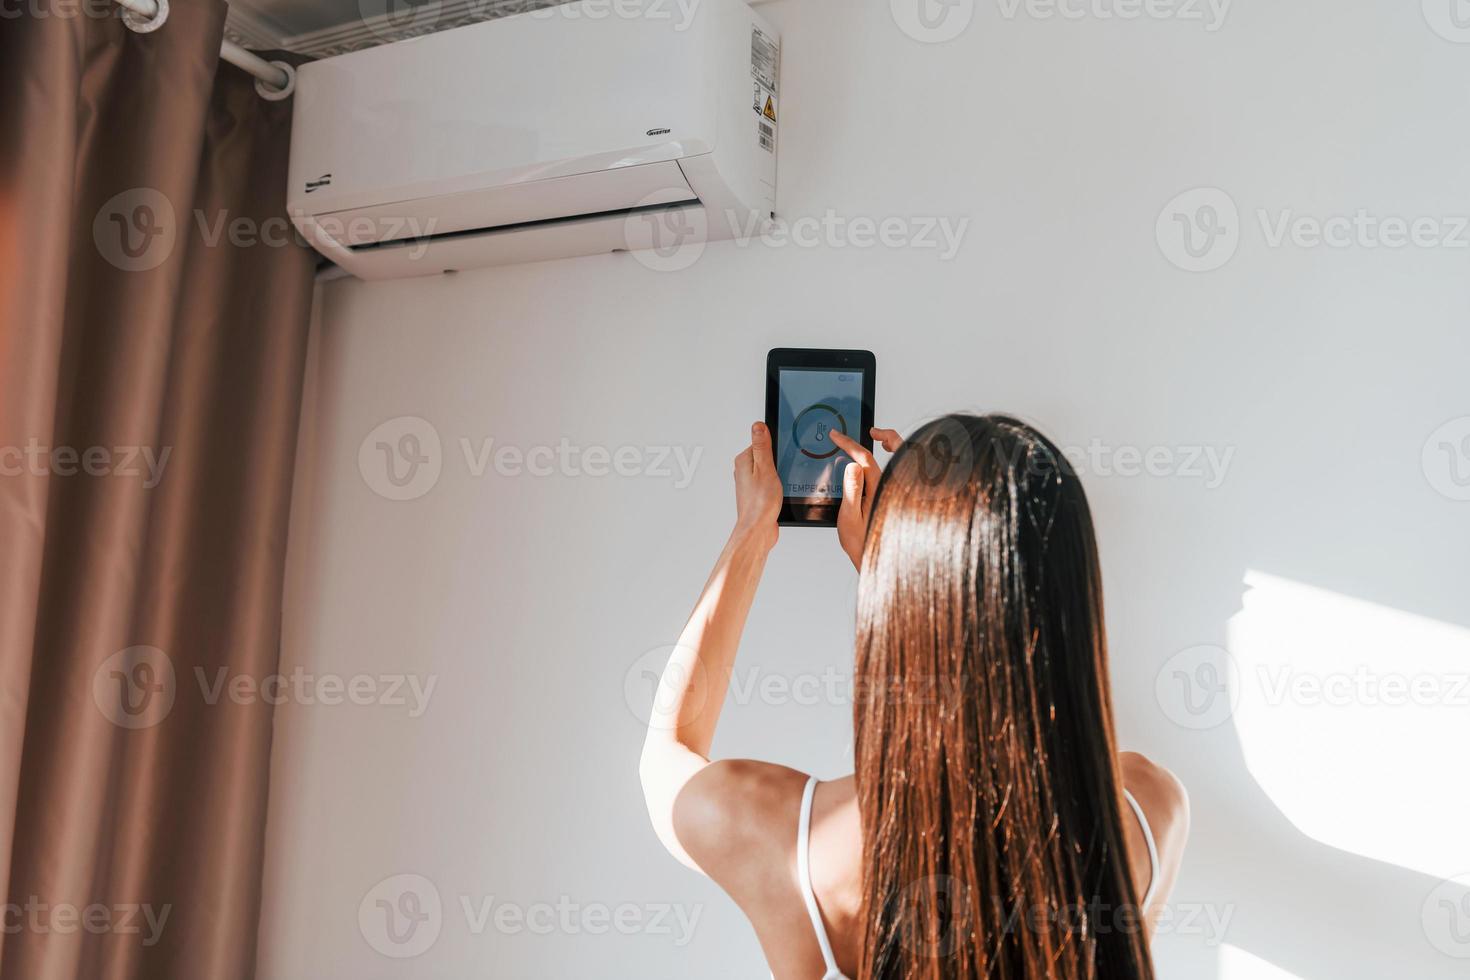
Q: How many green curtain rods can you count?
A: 0